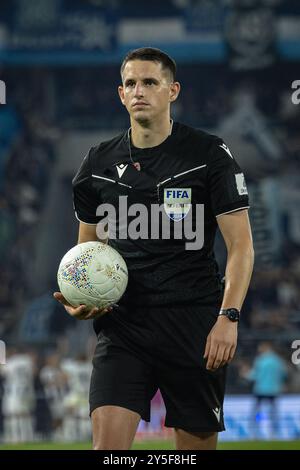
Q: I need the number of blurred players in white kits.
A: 3